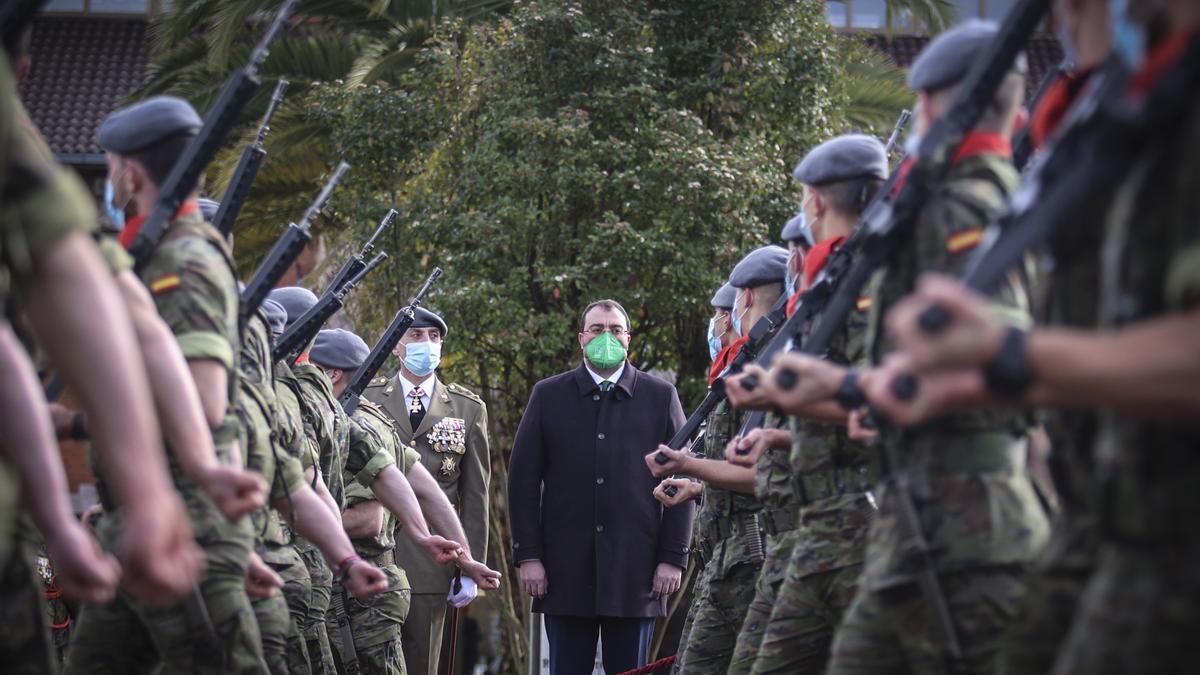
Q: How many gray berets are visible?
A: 11